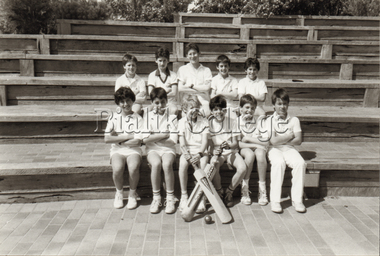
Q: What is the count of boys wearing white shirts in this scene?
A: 11